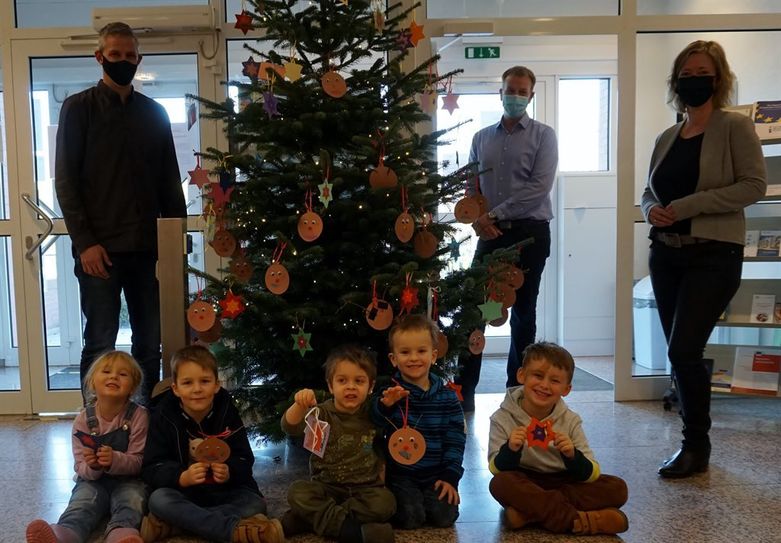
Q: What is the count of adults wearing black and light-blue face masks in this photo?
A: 3